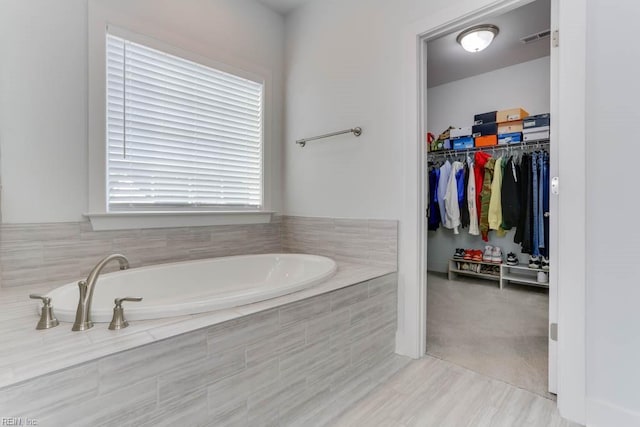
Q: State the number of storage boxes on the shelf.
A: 10